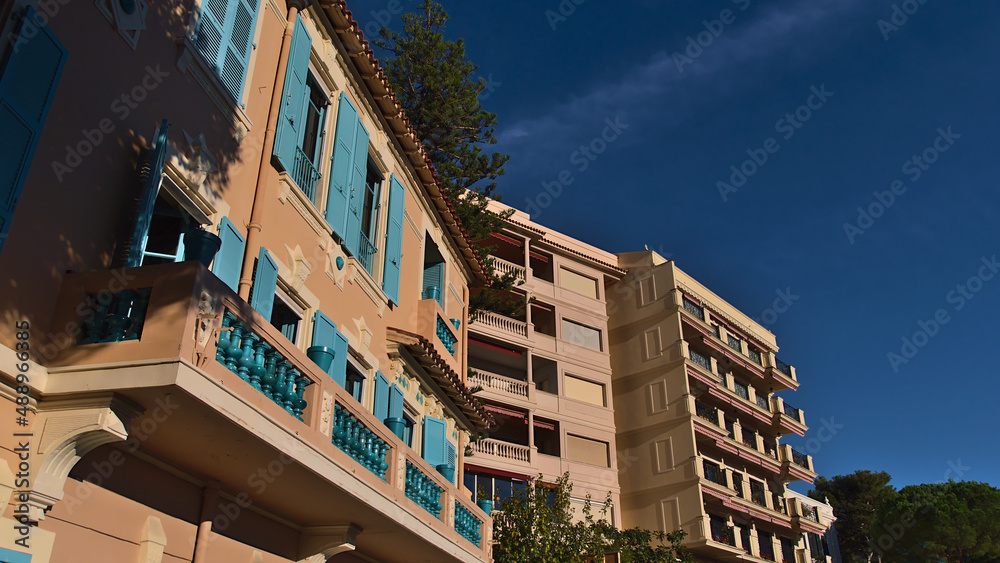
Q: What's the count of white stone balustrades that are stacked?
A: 4